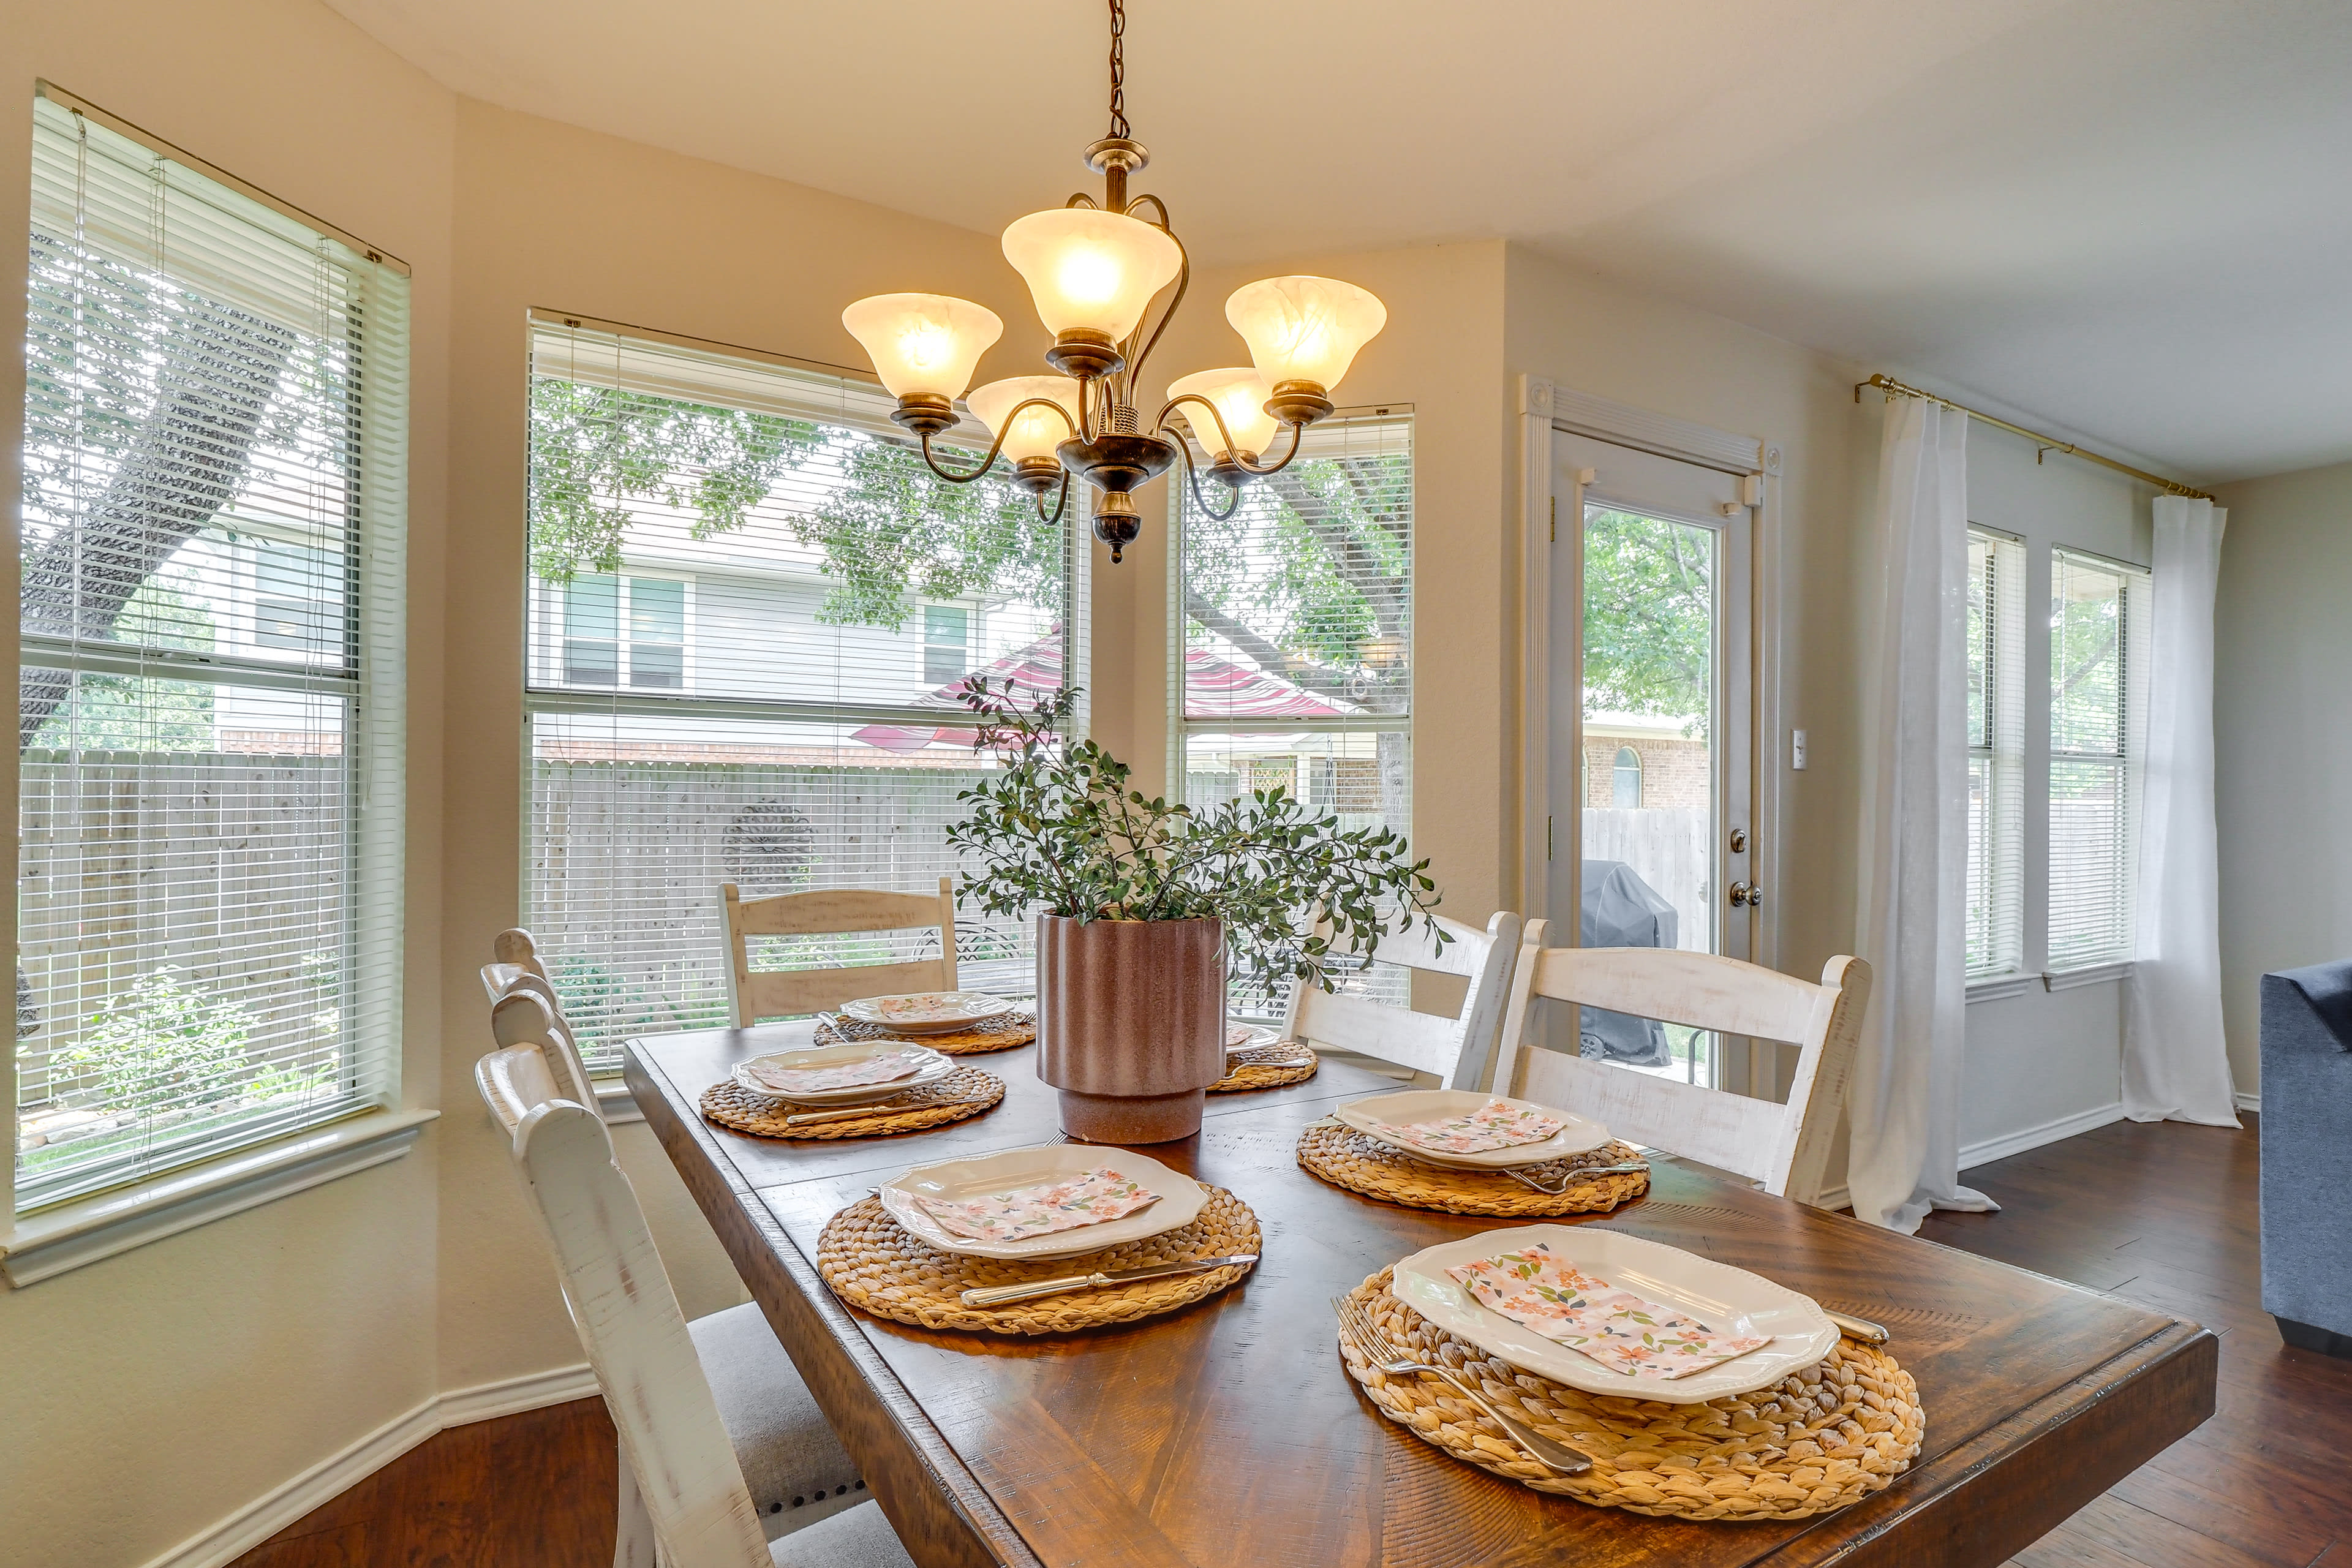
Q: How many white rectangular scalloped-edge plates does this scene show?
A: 6